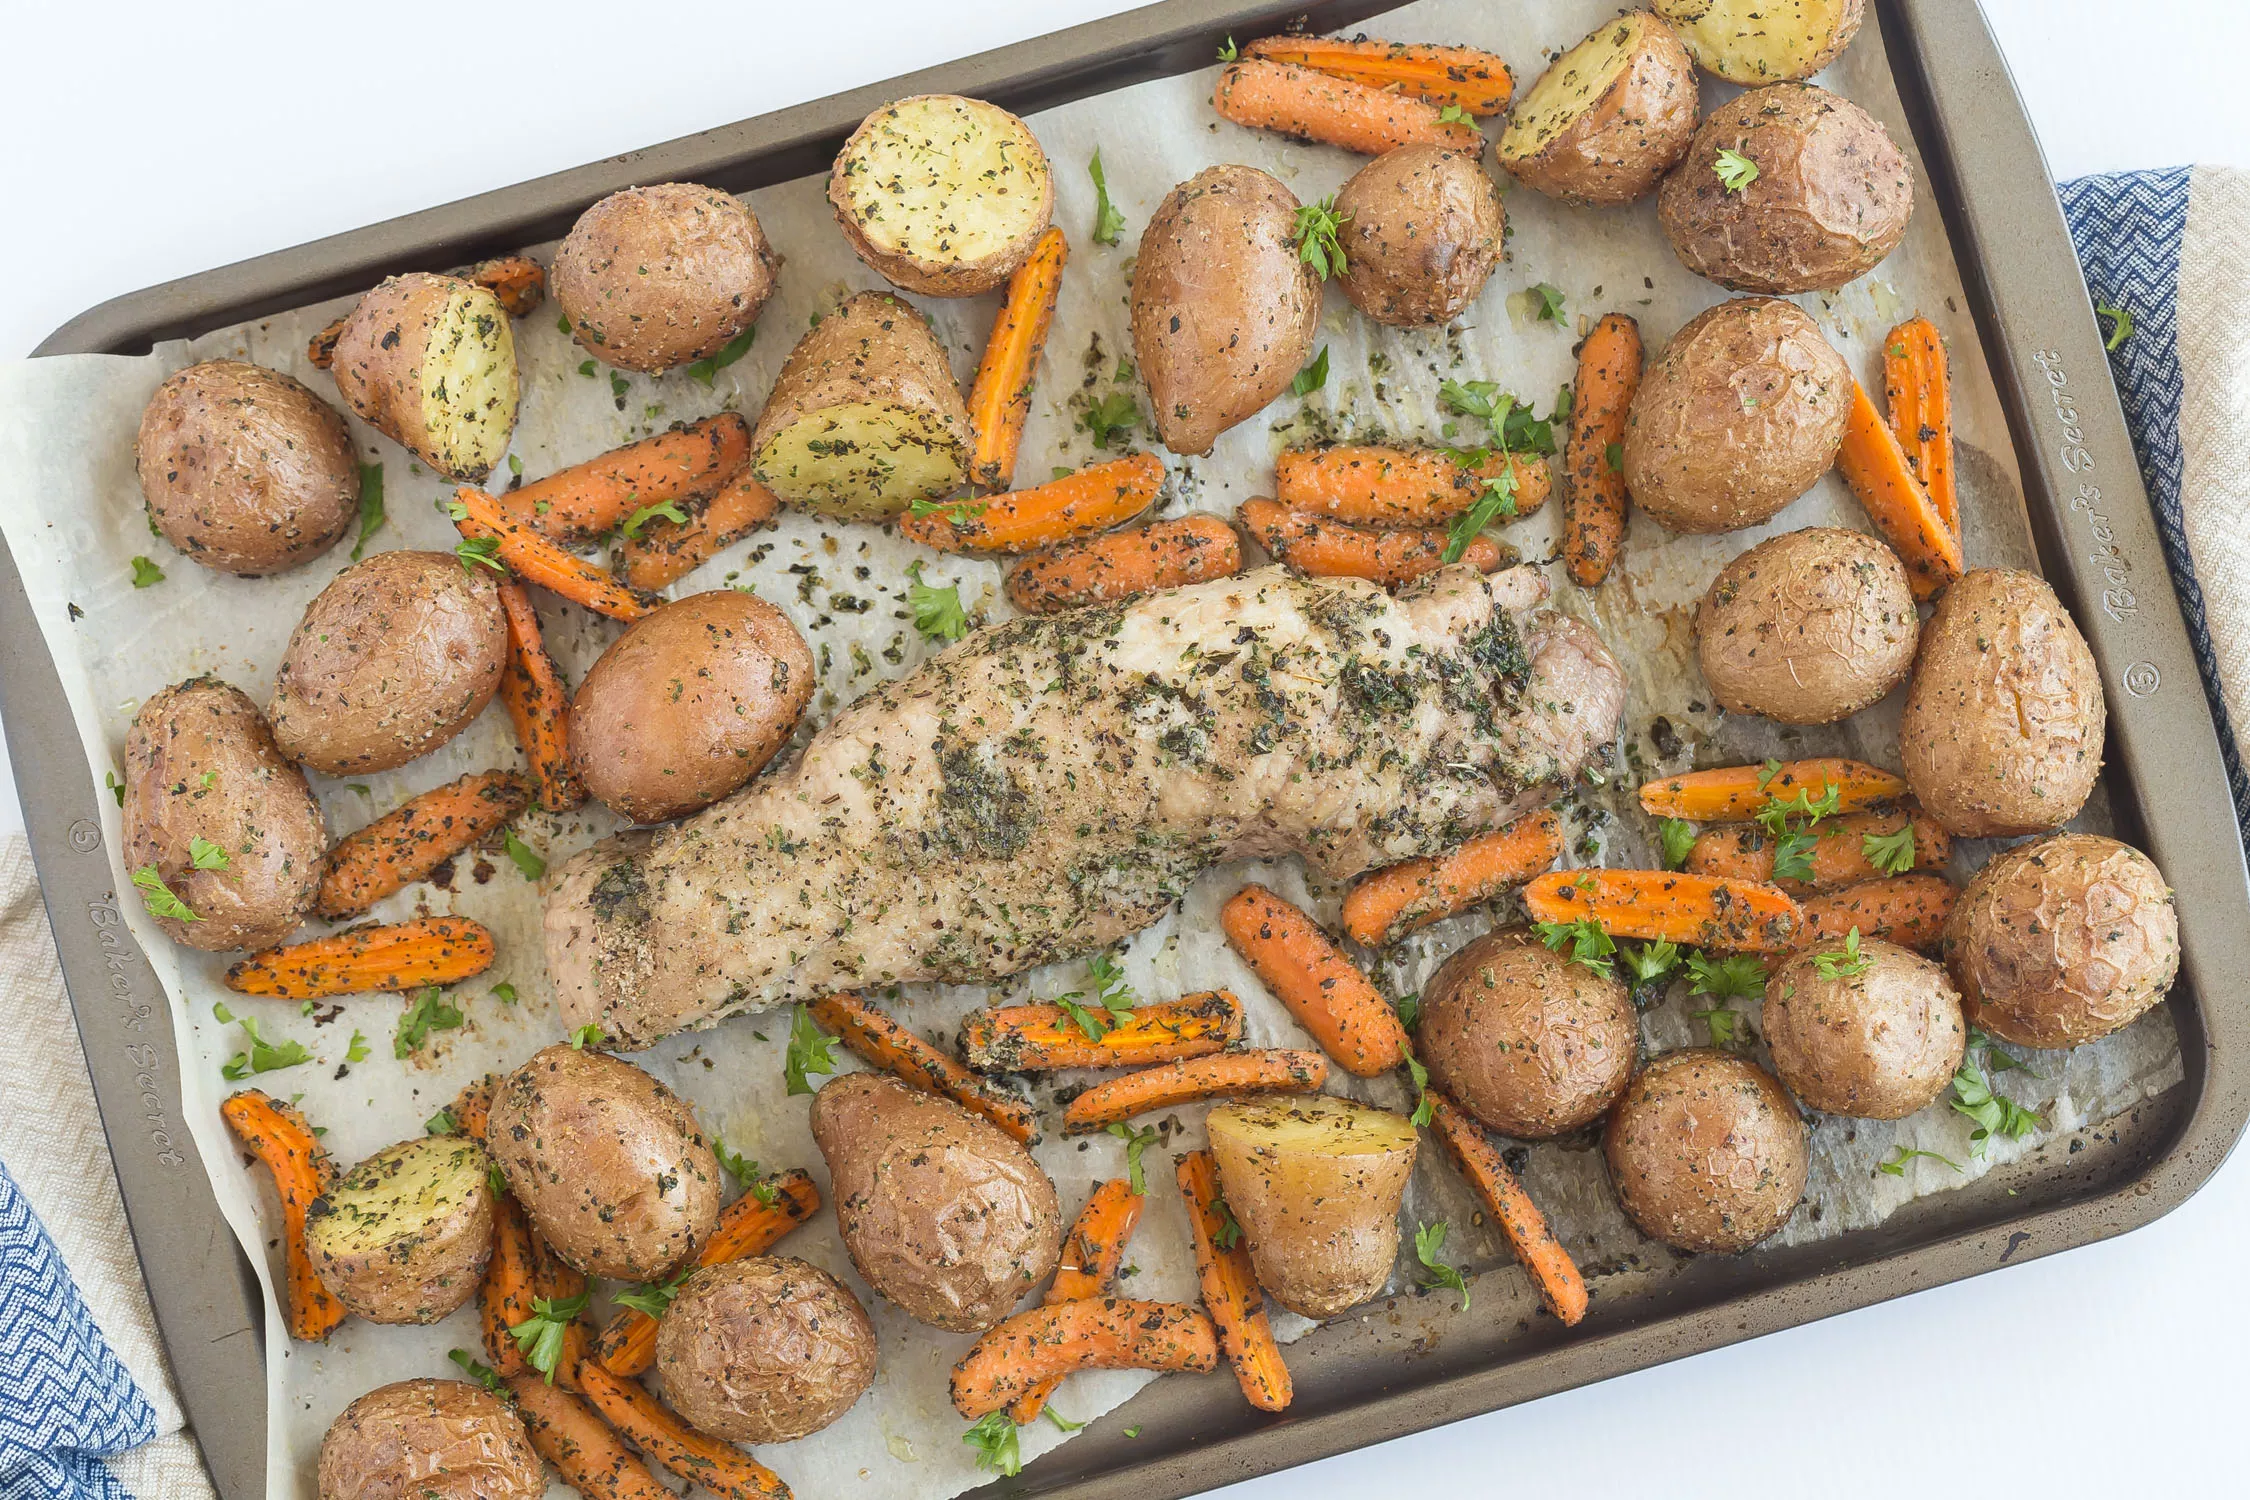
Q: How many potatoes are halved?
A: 7